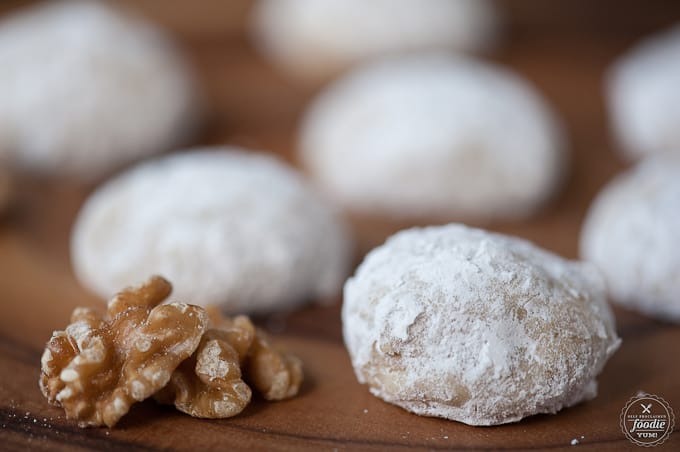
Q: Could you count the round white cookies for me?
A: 7